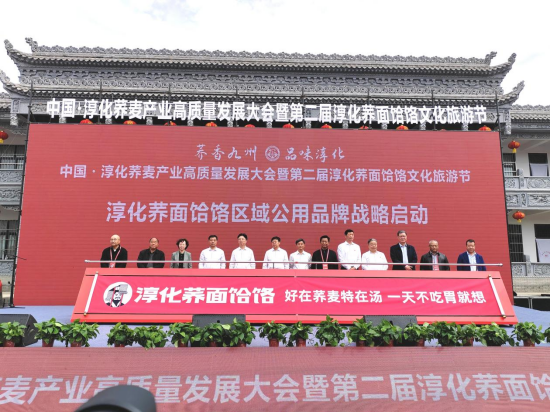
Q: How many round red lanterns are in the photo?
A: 14